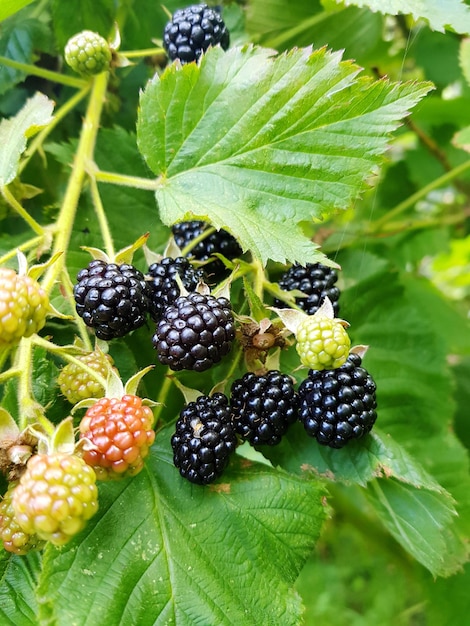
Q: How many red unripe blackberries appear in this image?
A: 1